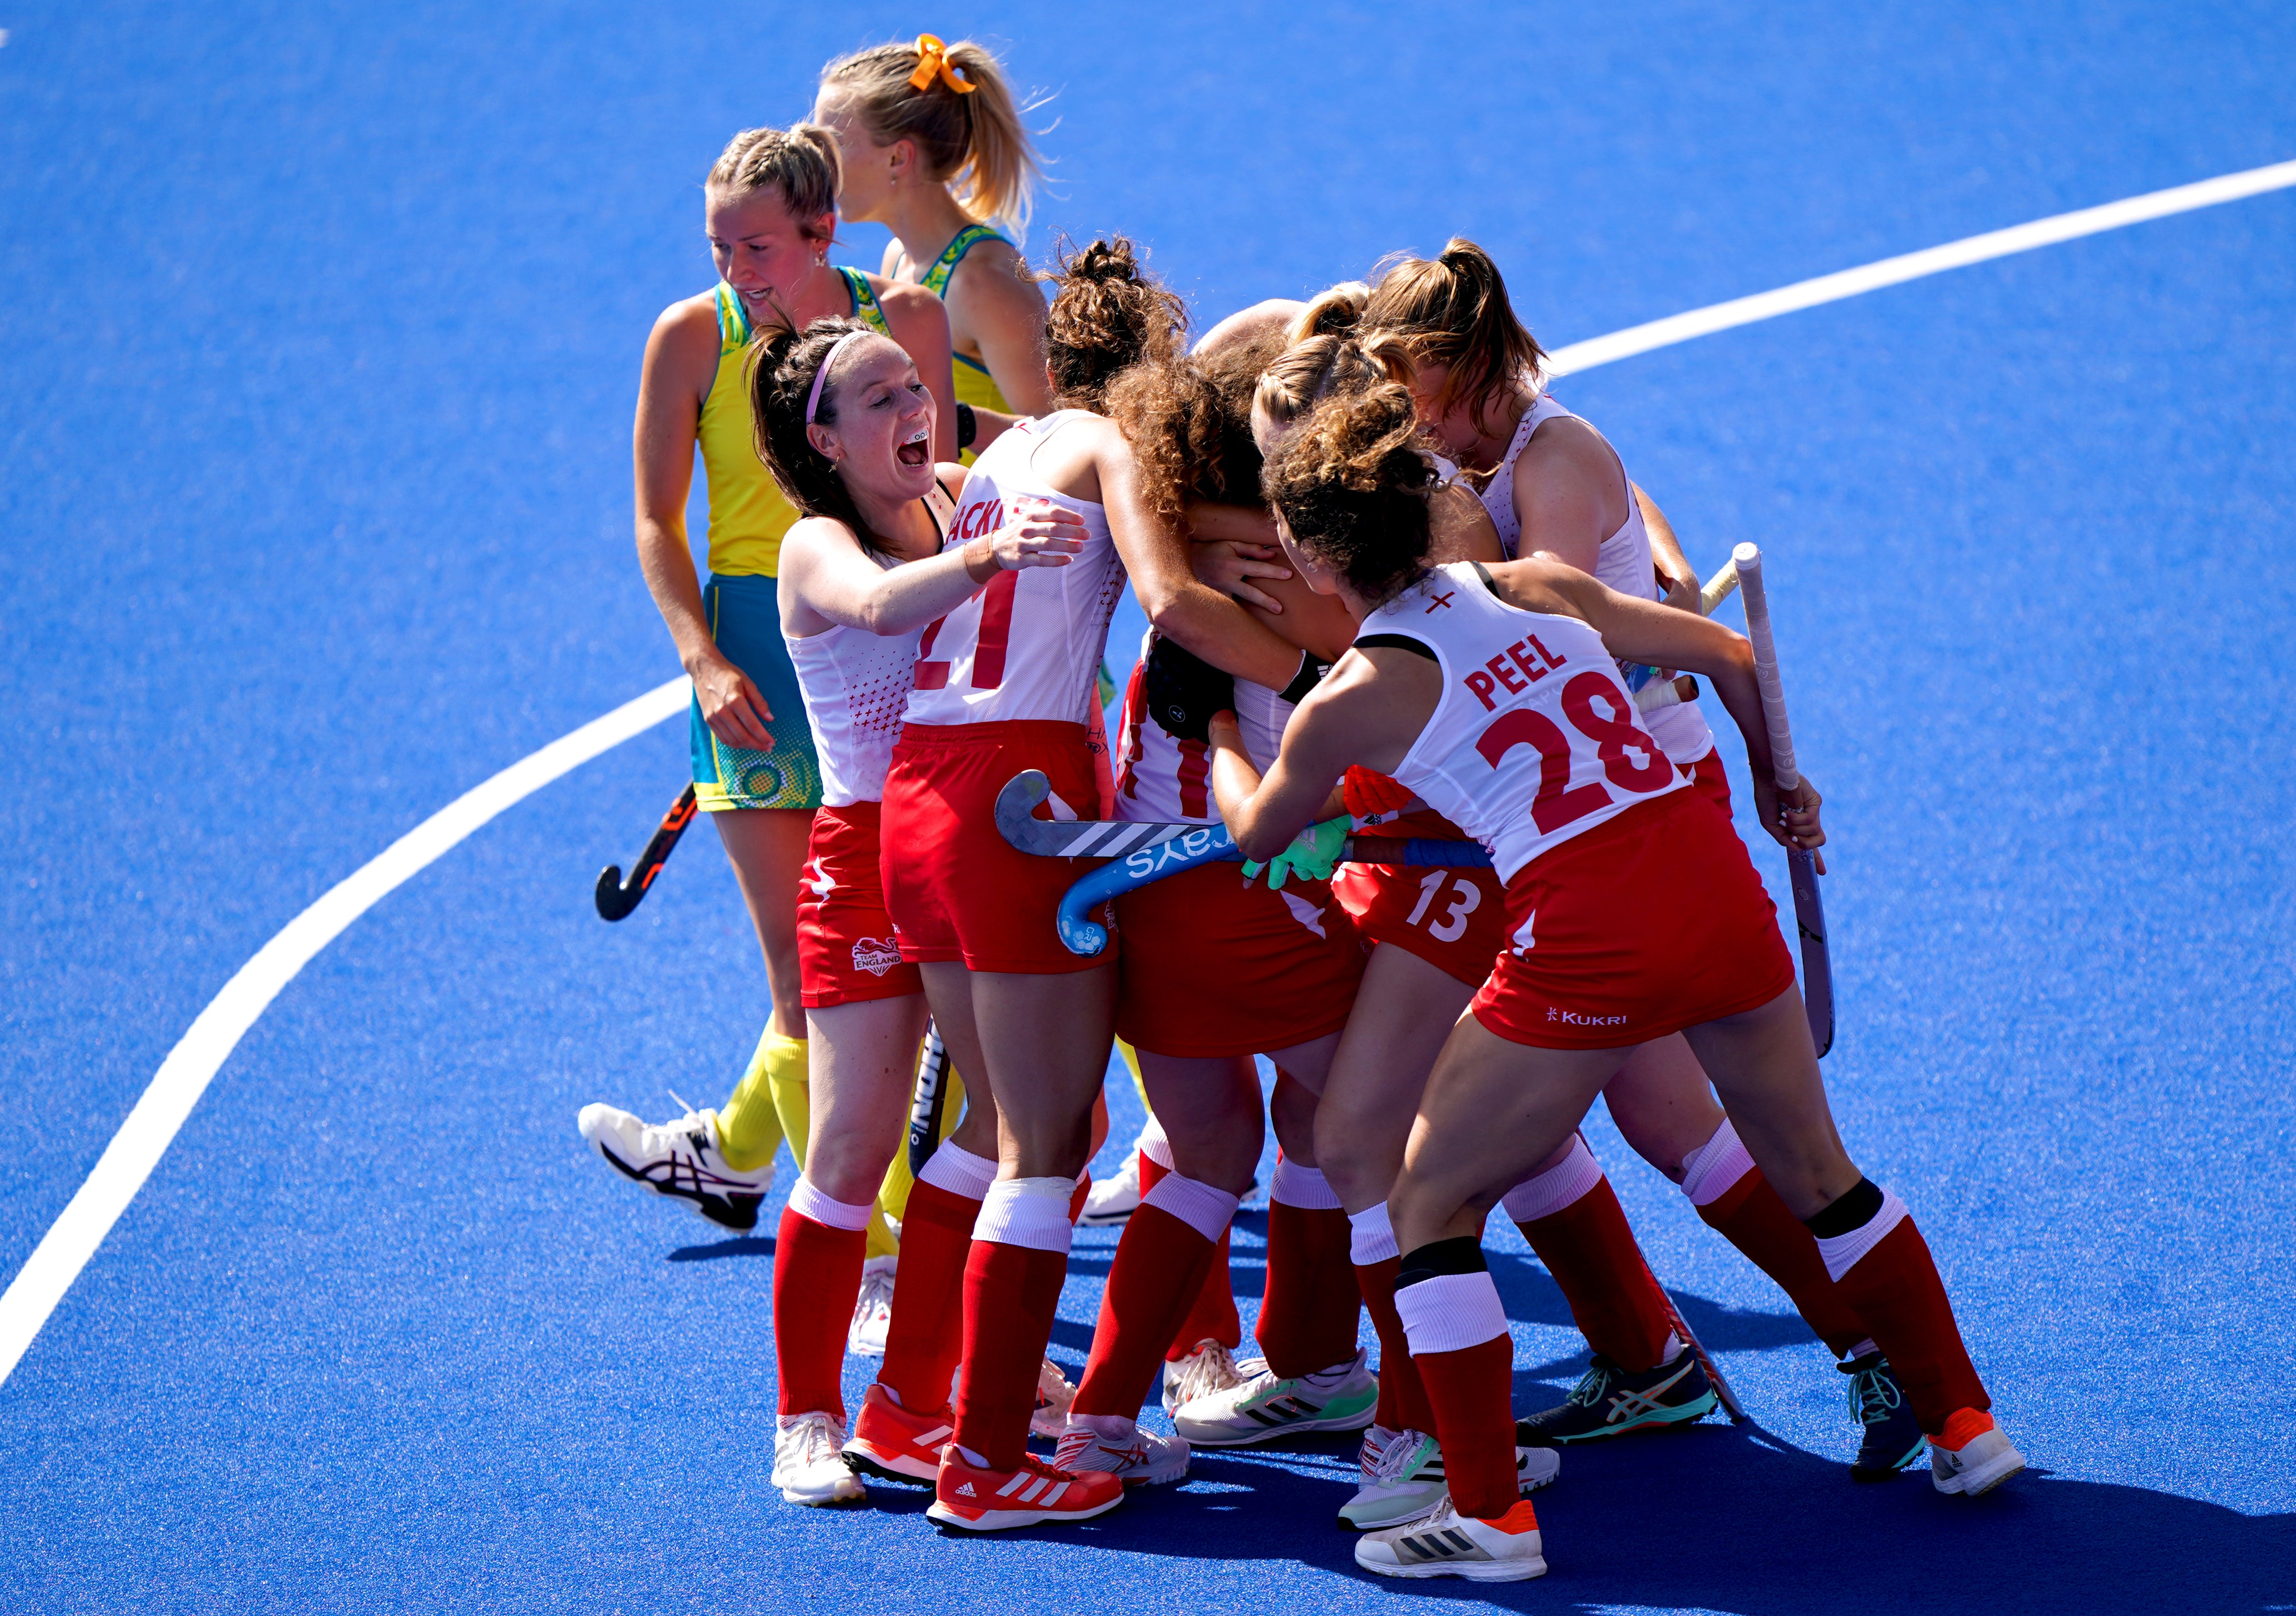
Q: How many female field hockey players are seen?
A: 9